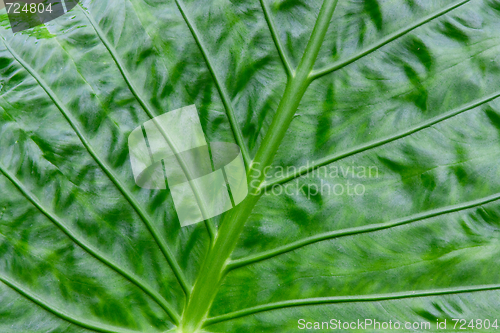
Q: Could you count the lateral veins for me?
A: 10